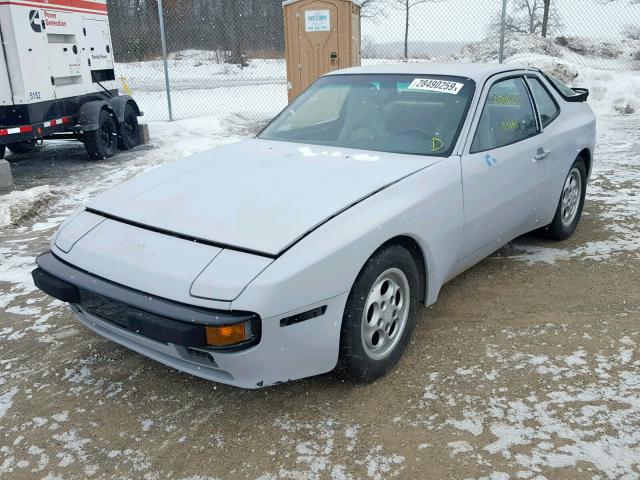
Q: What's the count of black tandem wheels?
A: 2